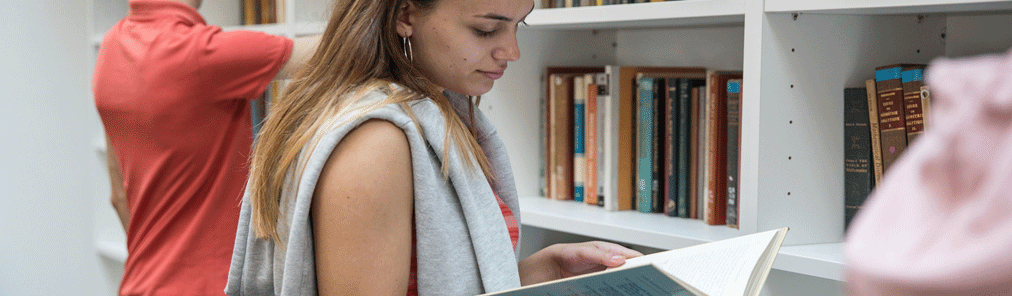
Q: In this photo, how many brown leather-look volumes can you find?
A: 2